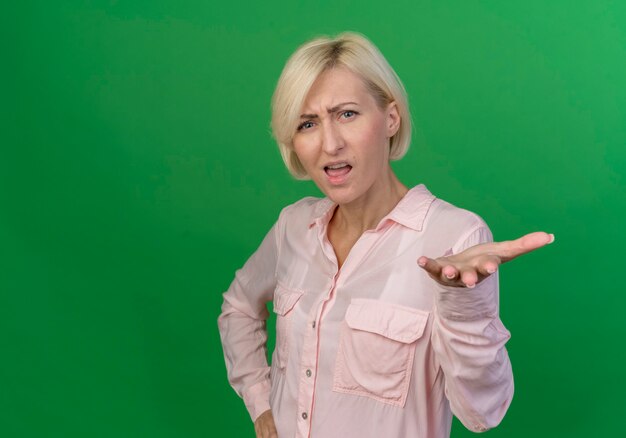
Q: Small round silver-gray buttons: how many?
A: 3